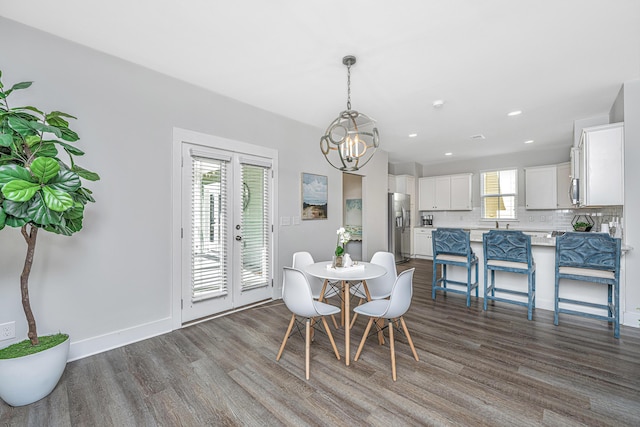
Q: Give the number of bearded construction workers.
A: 0